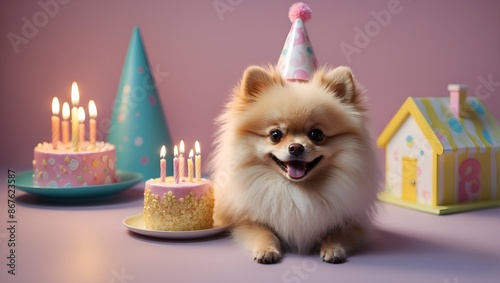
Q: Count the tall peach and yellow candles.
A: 5